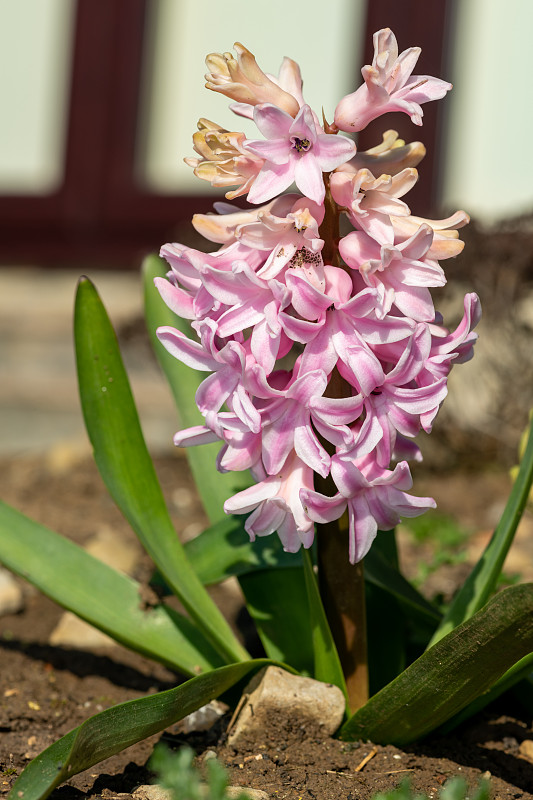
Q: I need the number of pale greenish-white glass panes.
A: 3